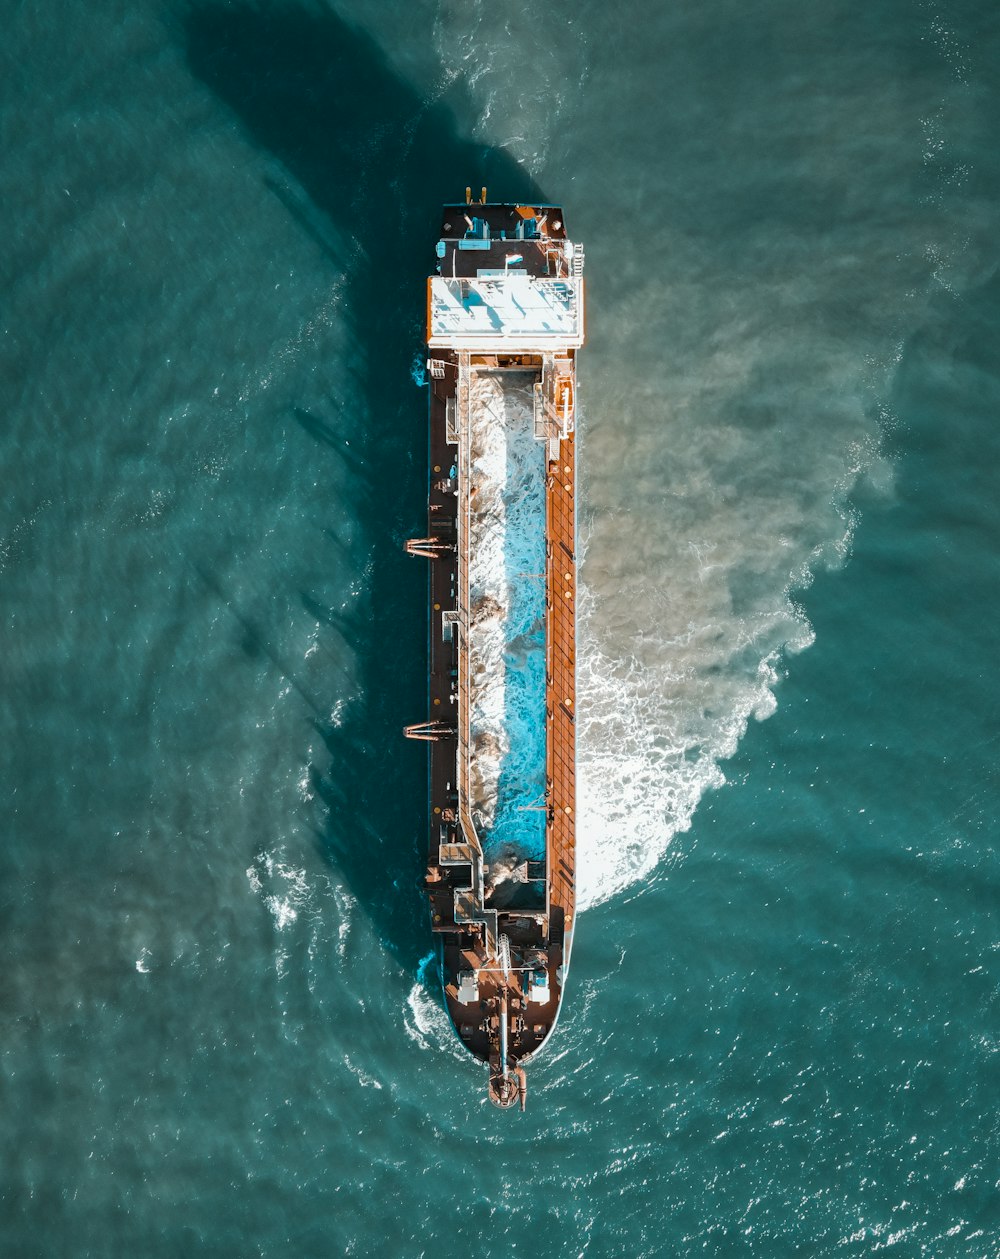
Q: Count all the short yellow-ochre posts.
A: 2